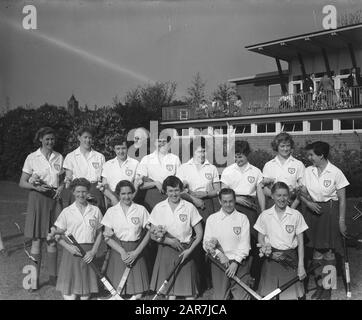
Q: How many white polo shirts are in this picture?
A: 13